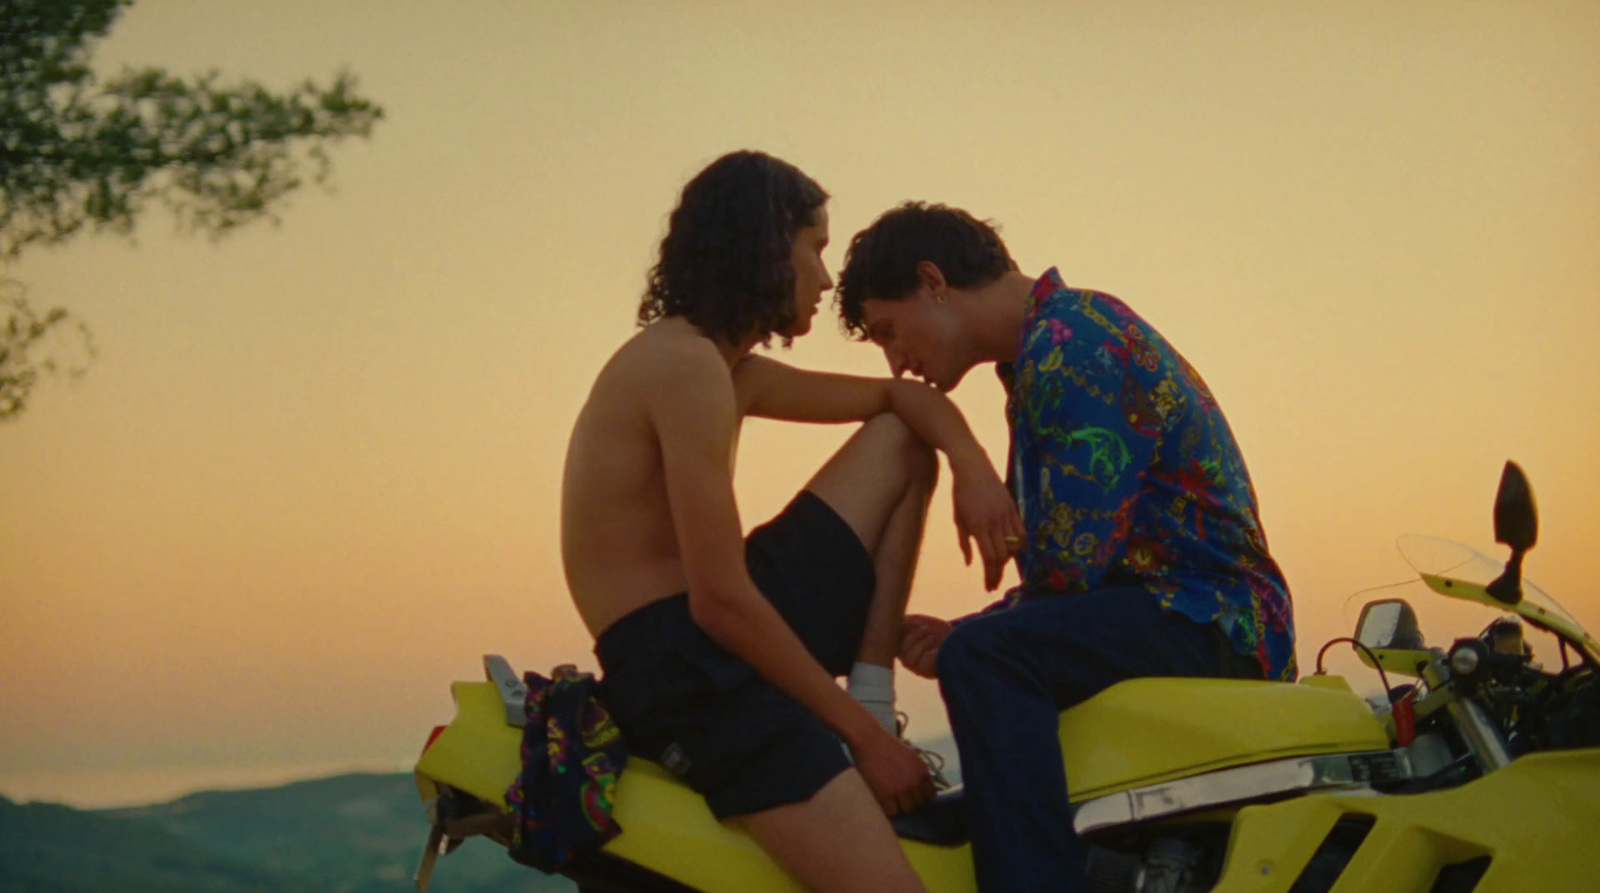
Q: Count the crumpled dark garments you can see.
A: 1